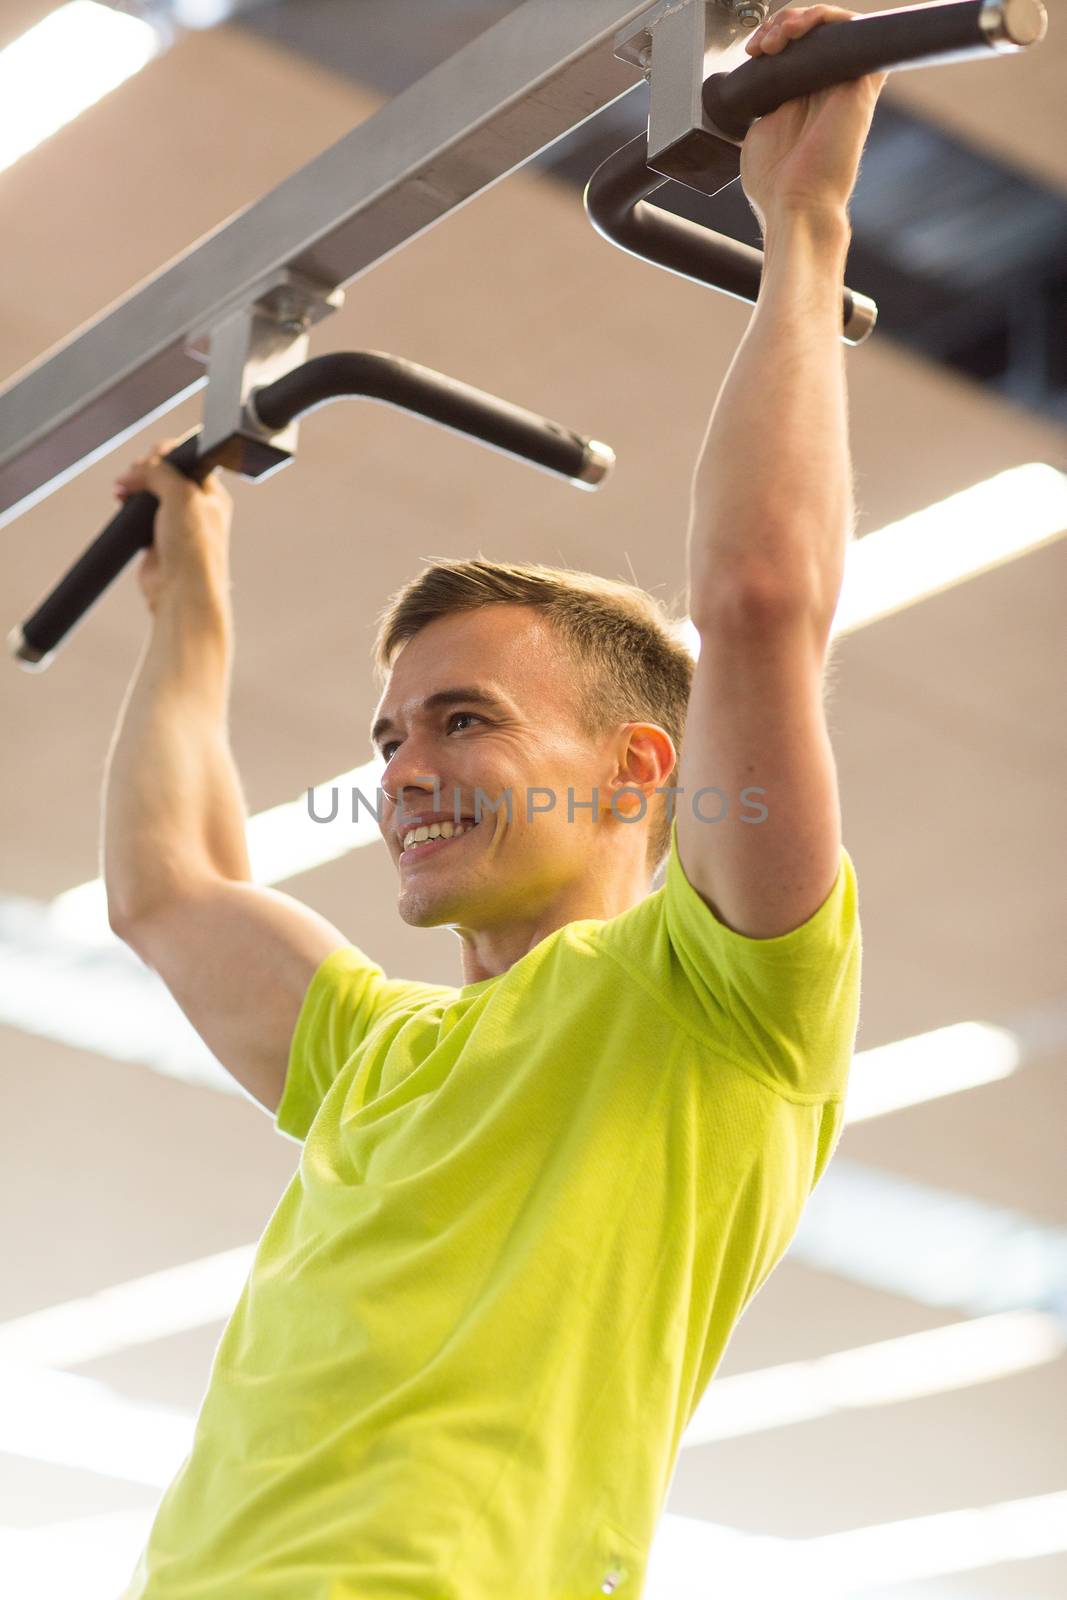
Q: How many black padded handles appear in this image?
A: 4